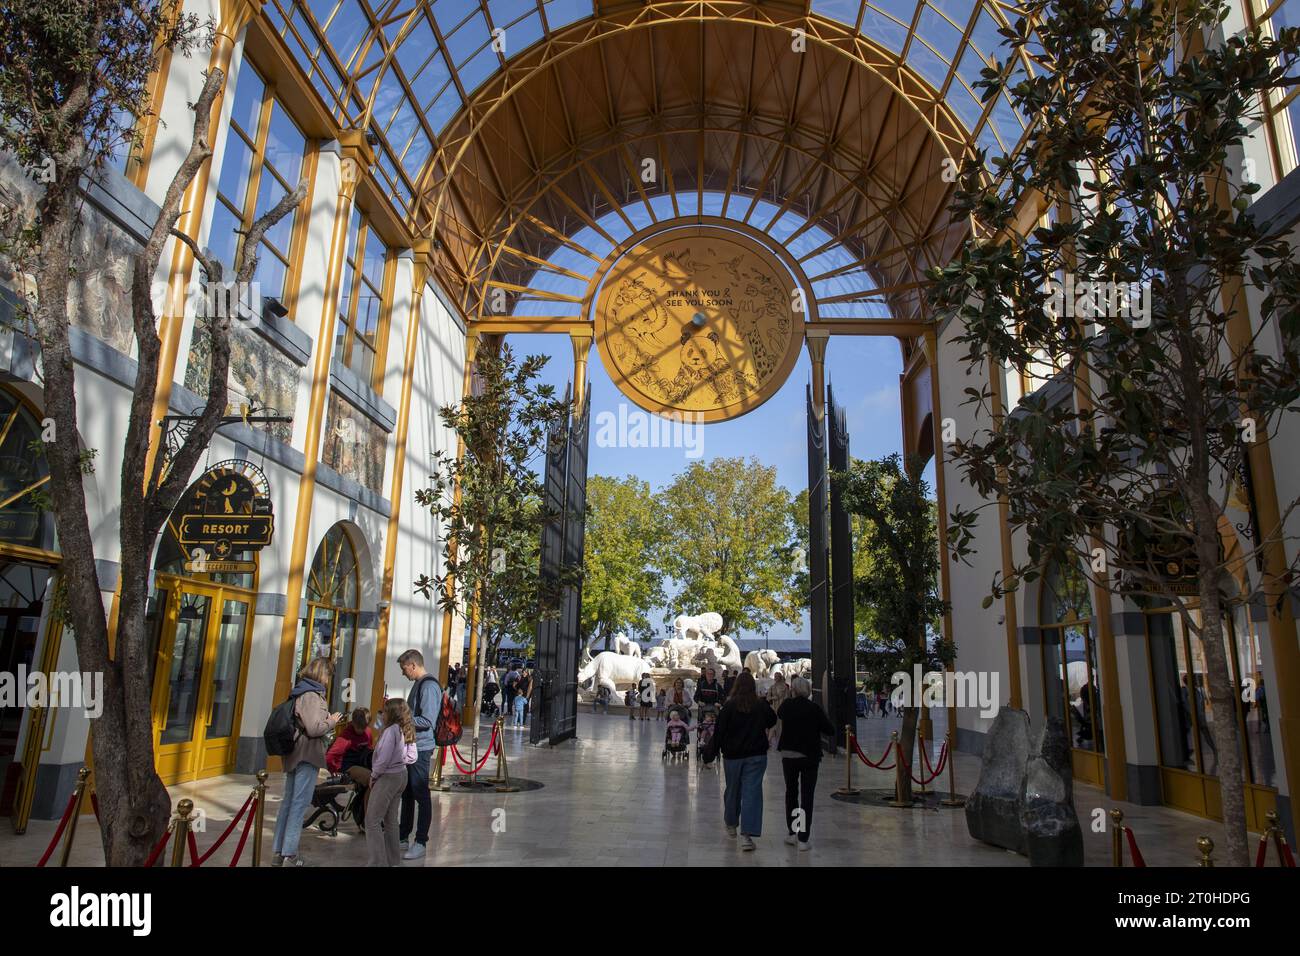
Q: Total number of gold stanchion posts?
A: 13